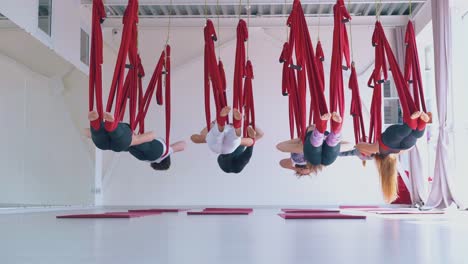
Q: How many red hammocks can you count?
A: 8